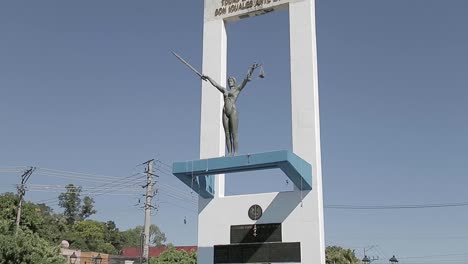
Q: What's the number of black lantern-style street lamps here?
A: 4